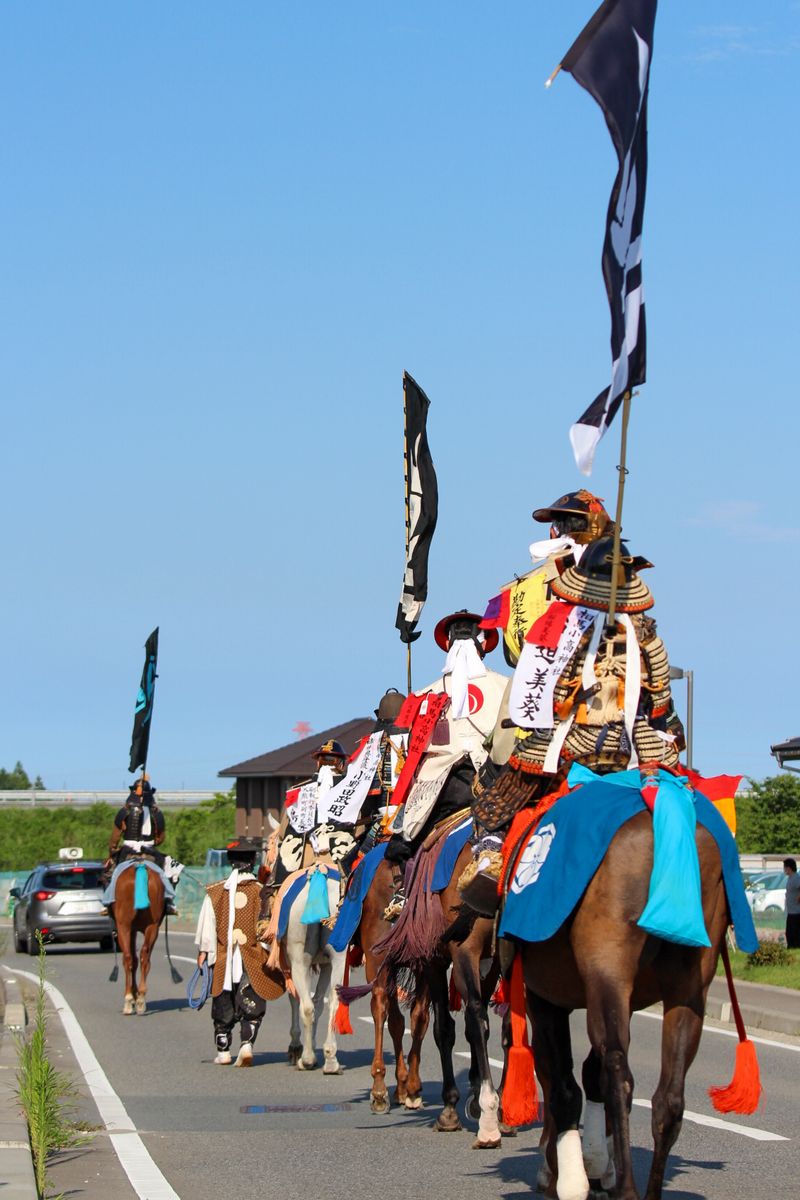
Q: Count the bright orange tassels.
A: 3